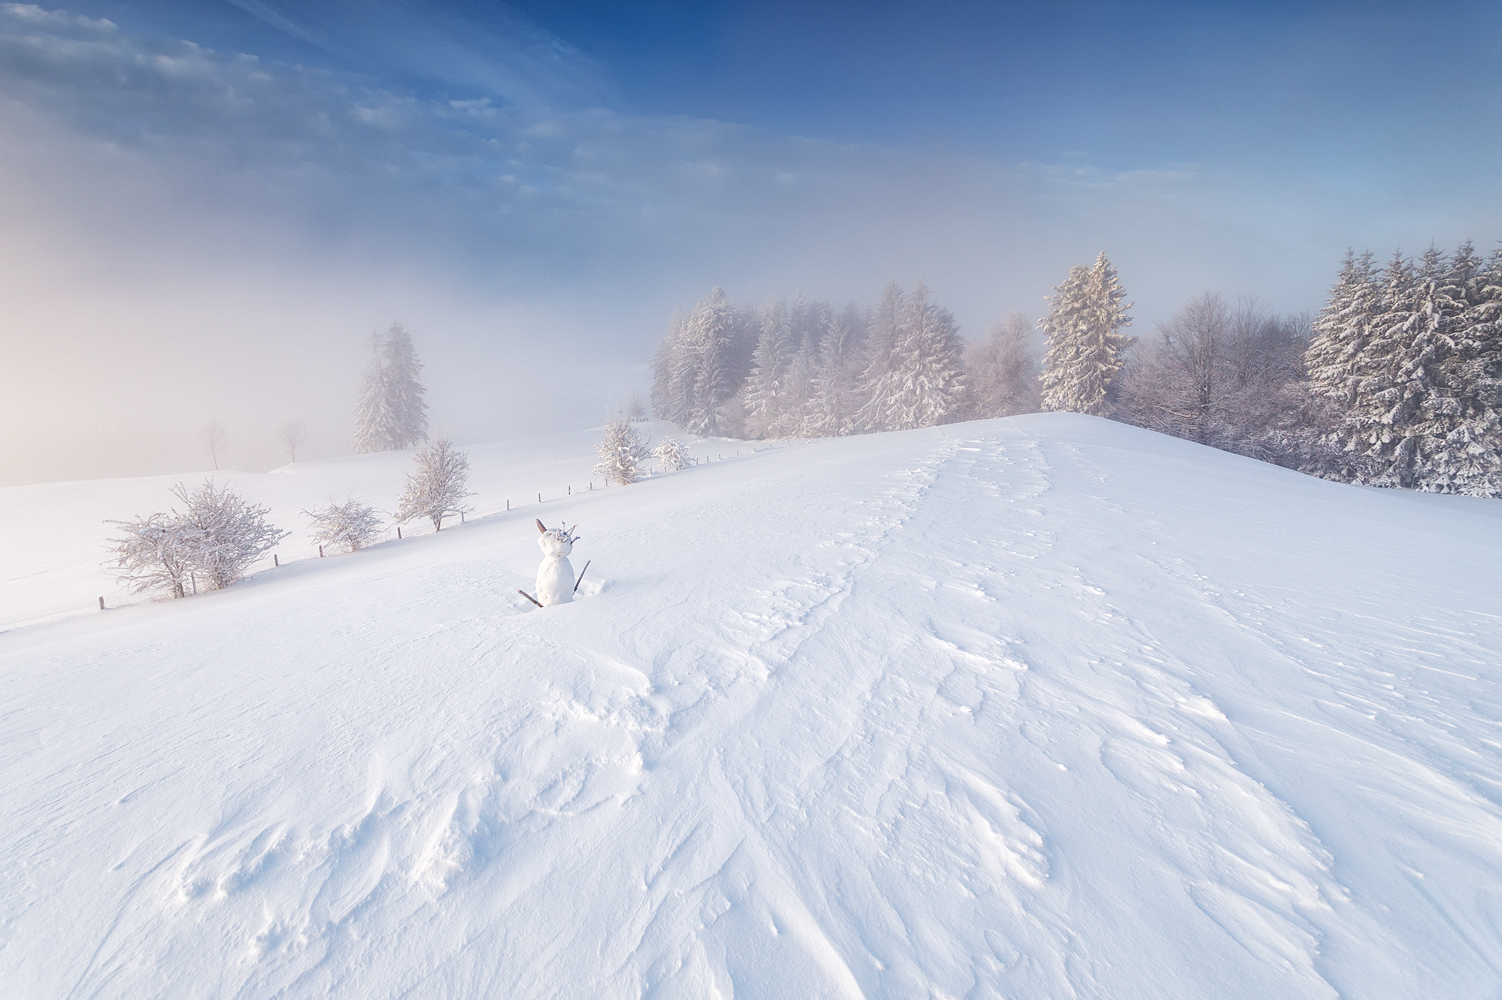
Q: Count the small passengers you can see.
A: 0